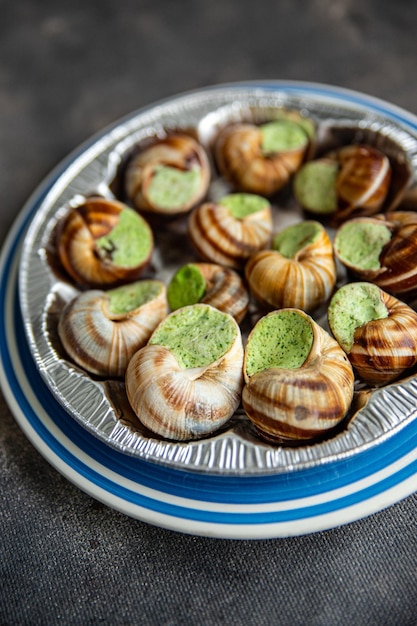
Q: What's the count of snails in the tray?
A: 12